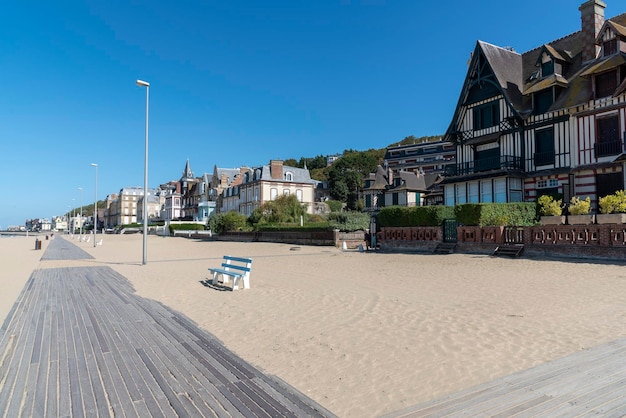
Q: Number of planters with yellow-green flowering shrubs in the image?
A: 3